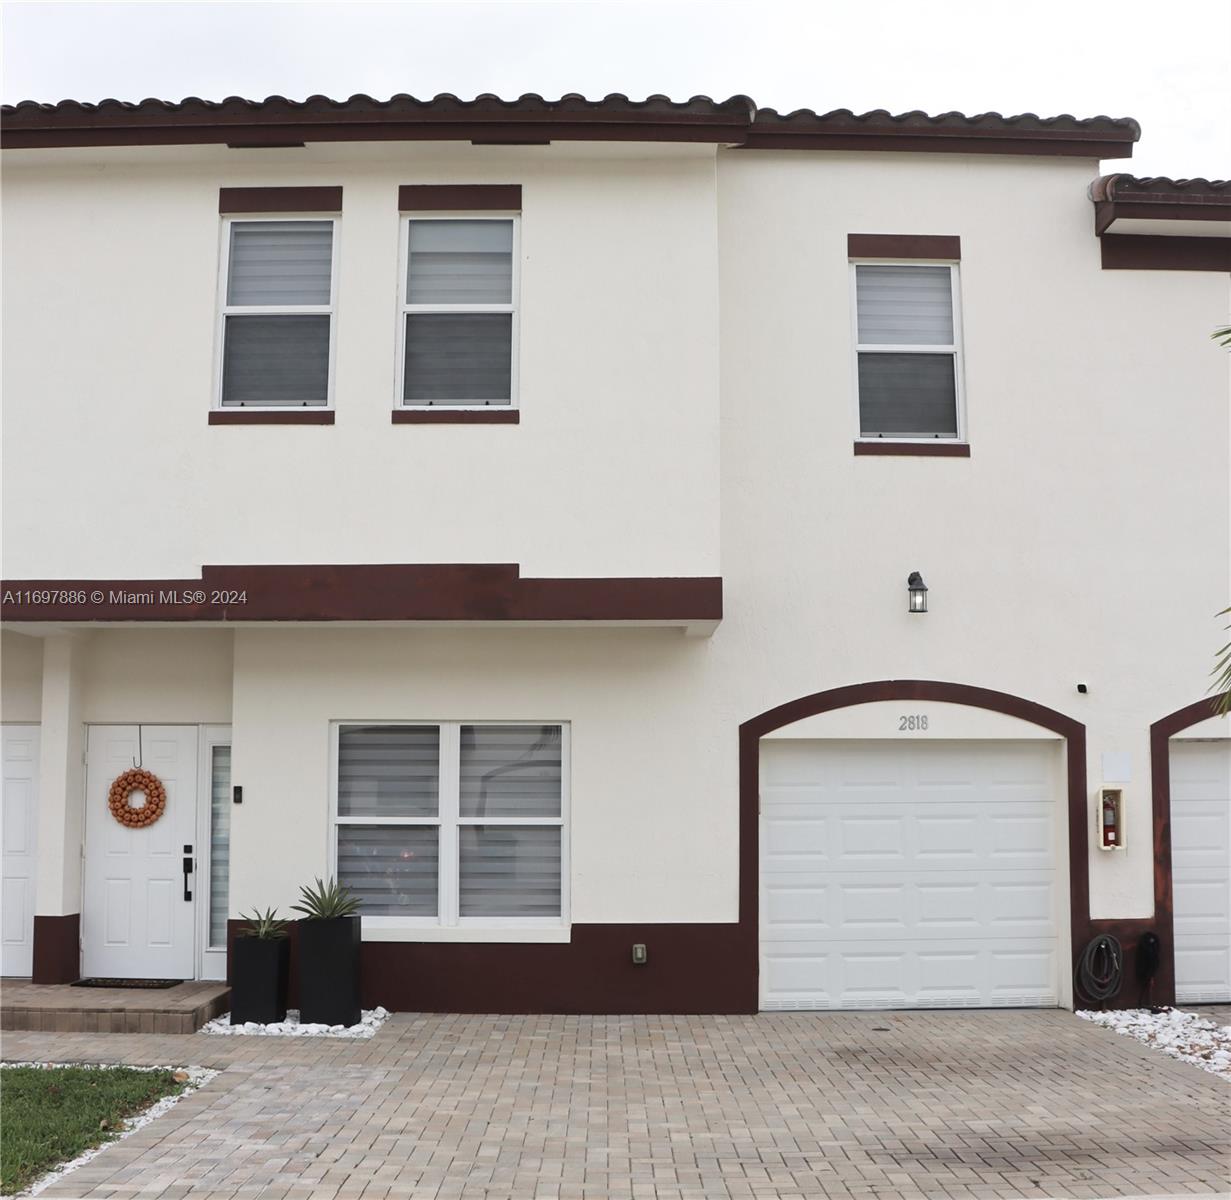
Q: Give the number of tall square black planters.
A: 2